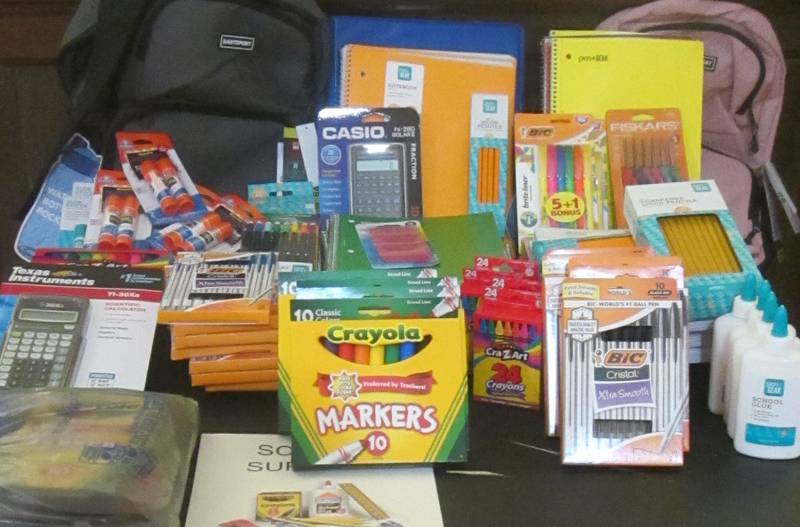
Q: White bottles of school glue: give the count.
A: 4